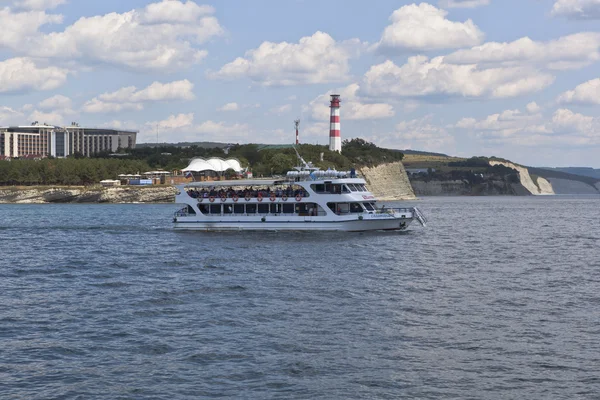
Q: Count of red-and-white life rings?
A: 9